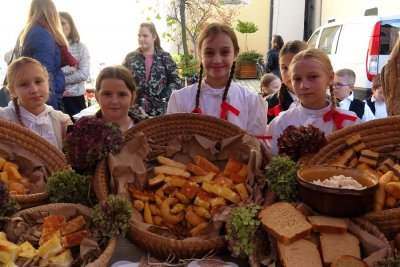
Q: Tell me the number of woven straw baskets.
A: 5